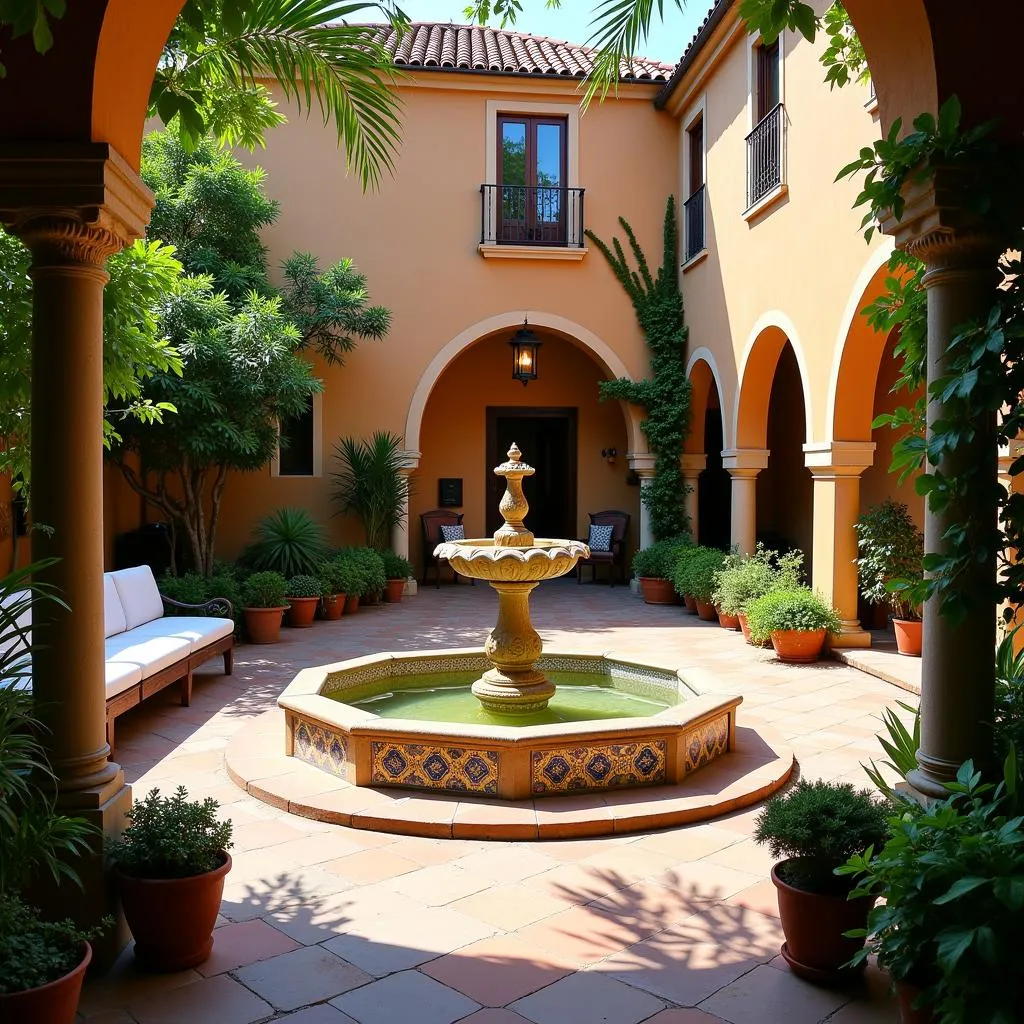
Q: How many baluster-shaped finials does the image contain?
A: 1